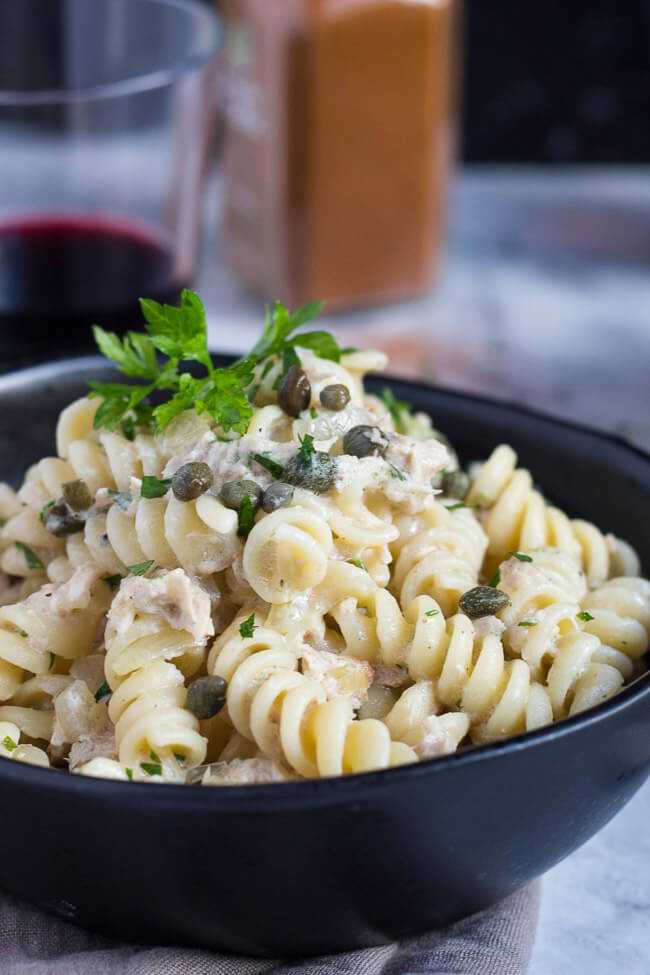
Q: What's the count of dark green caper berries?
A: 12